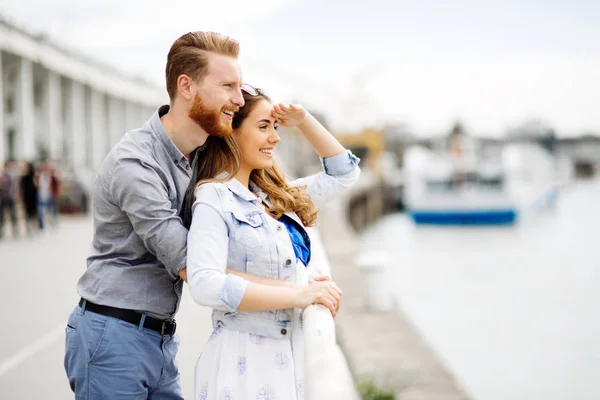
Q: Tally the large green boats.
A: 0